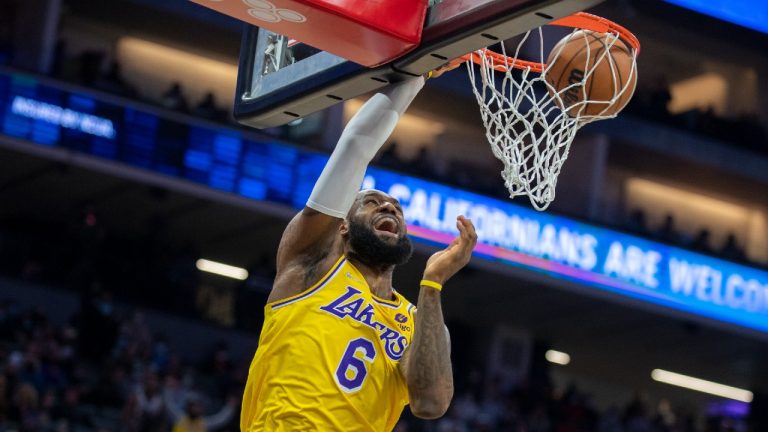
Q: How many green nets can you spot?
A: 0